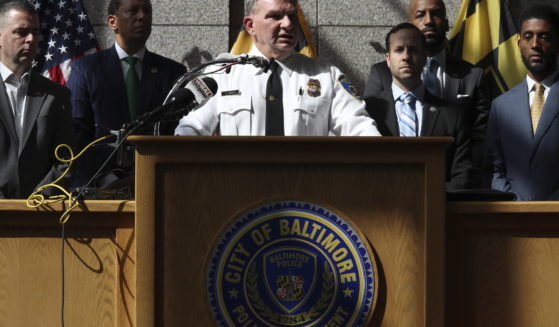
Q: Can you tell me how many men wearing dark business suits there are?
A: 5